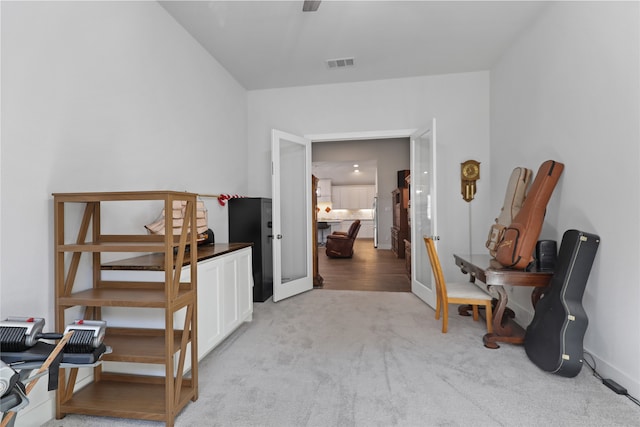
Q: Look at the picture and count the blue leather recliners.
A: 0